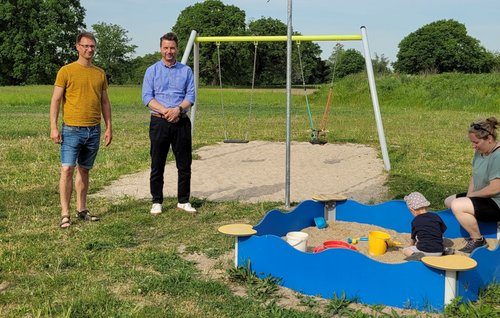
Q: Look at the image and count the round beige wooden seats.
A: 3